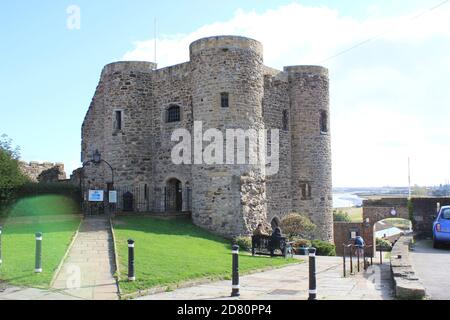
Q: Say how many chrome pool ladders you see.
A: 0